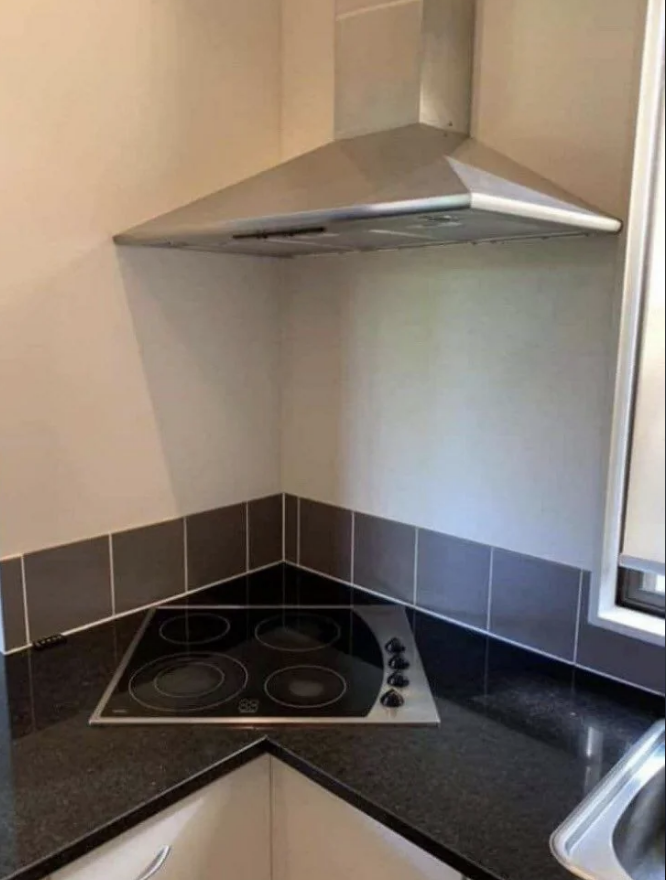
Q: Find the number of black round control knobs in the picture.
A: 4